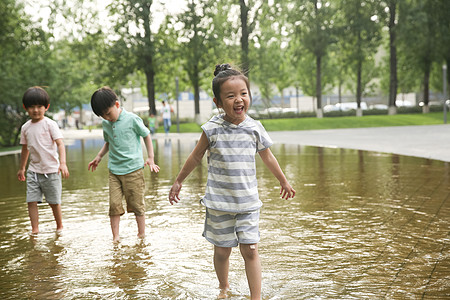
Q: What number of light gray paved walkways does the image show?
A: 1